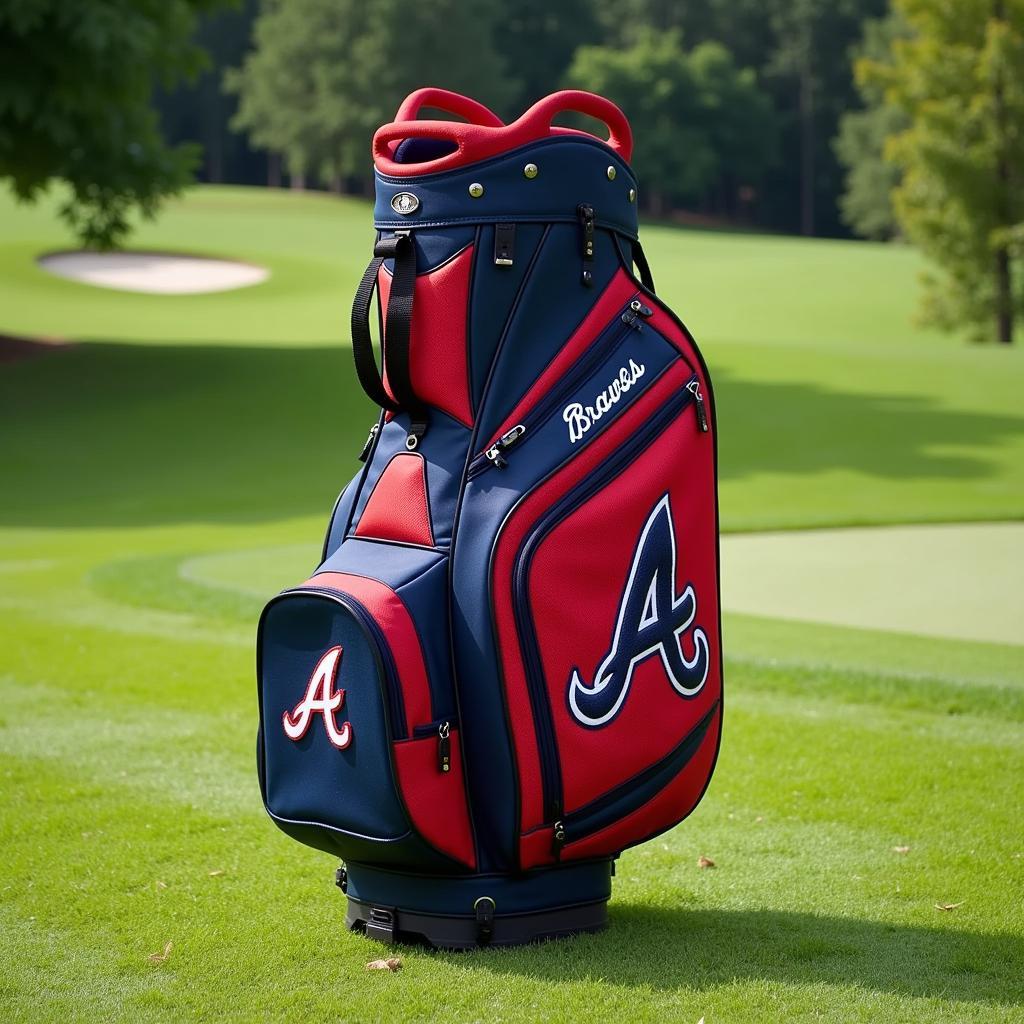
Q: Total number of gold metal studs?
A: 4